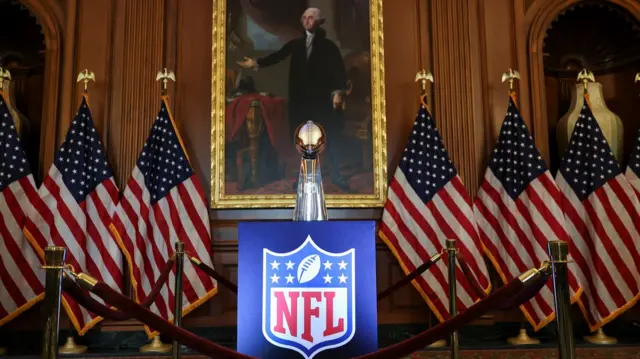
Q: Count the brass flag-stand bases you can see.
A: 5